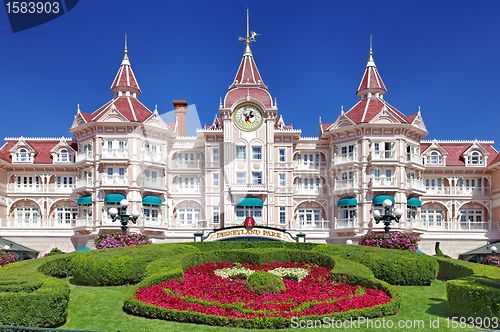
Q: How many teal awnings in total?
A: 7